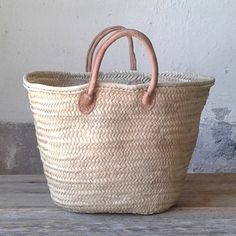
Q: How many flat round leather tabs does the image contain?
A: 2